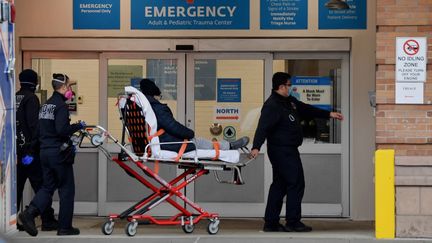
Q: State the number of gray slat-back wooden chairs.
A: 0